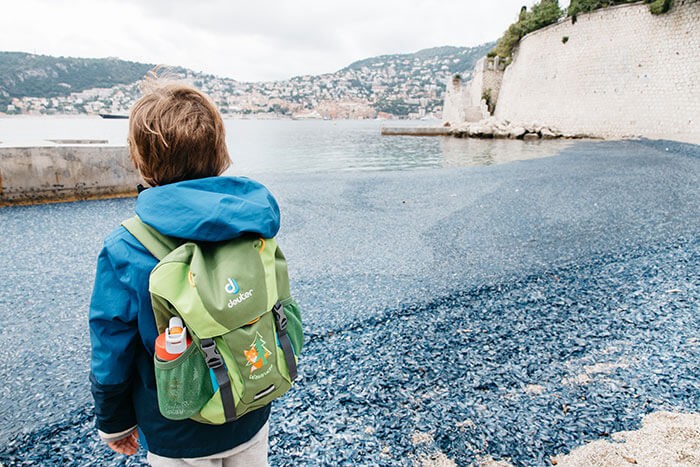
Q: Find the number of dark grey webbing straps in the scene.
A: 2